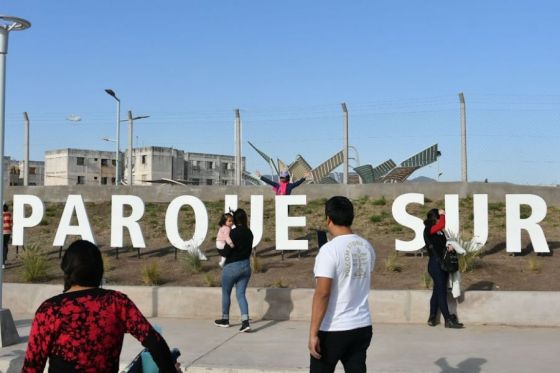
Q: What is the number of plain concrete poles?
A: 5